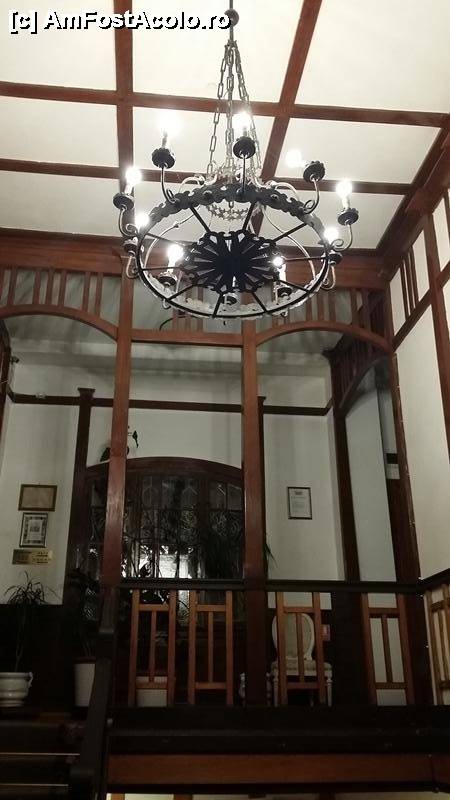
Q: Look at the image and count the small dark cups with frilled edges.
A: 10